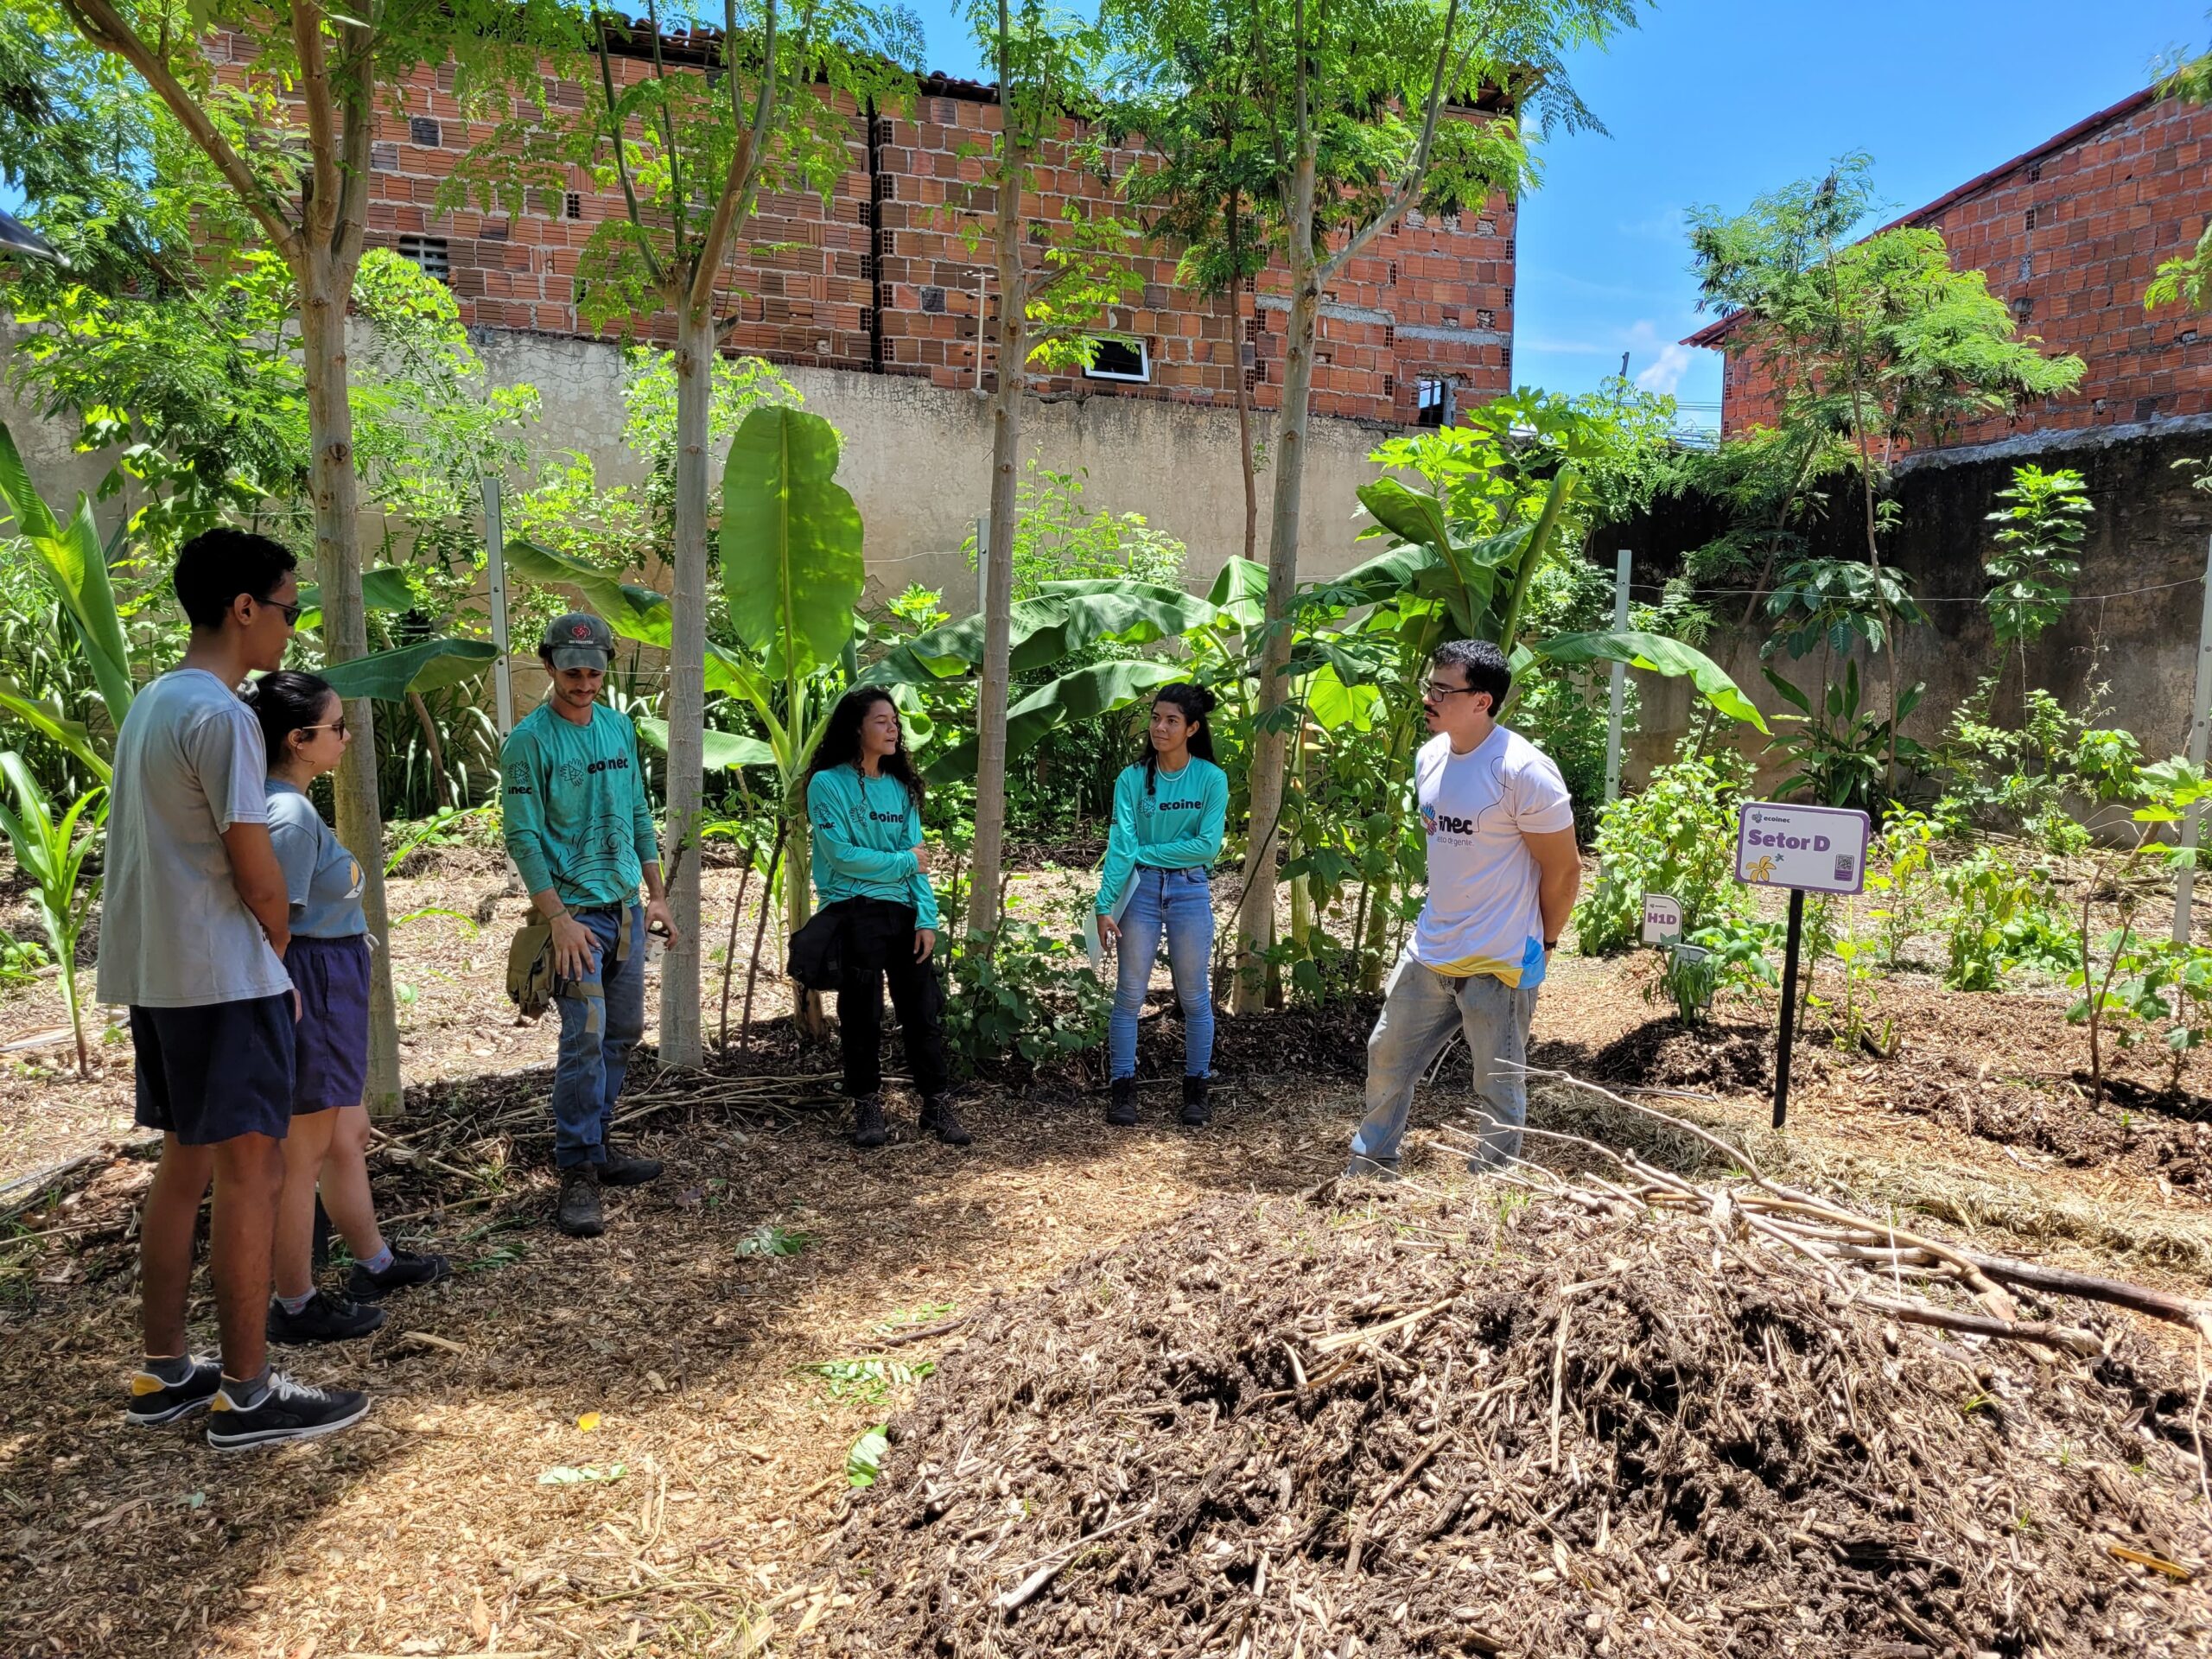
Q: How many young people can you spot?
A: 6